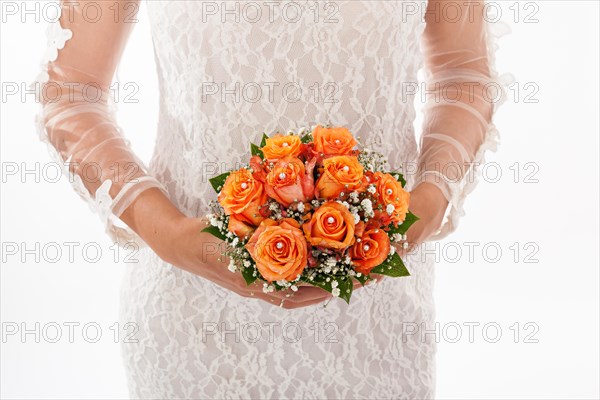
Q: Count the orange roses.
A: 9